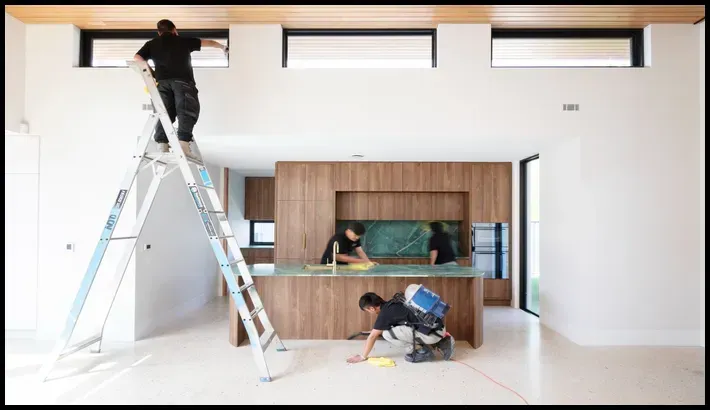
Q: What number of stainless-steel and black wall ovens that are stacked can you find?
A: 2